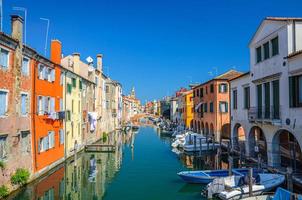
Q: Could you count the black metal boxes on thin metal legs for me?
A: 0